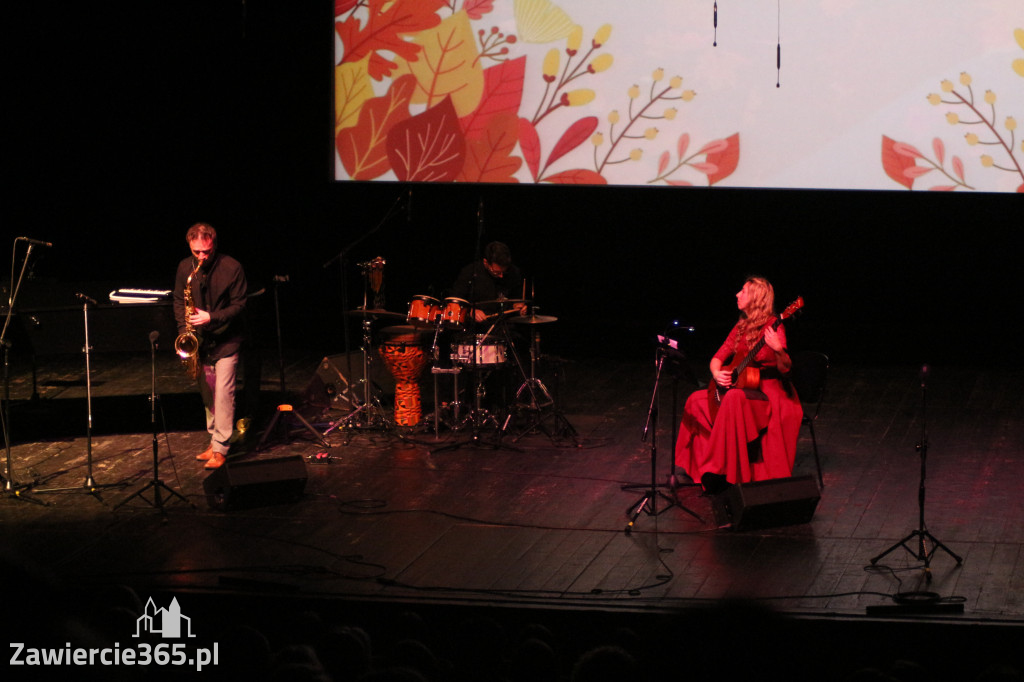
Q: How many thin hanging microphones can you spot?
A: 2